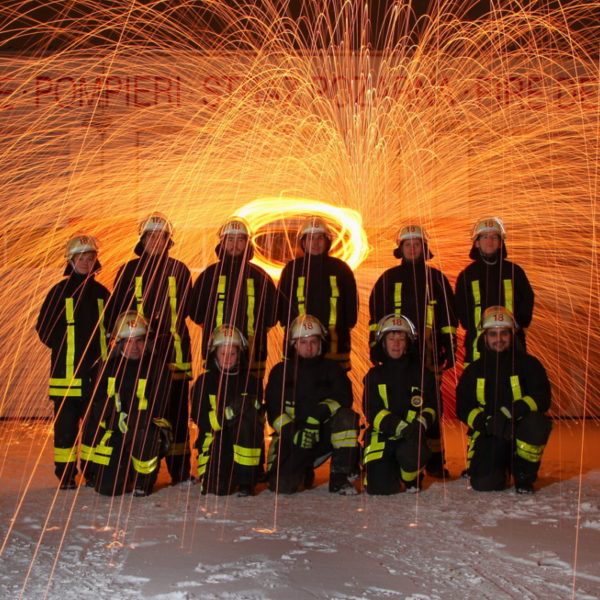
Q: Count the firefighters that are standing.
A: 6